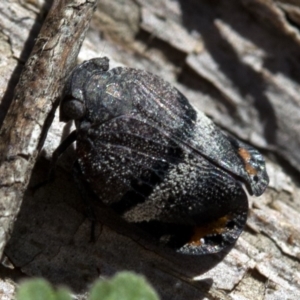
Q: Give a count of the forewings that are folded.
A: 2